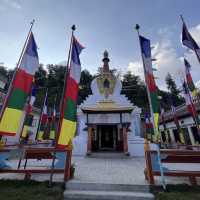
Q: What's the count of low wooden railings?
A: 2